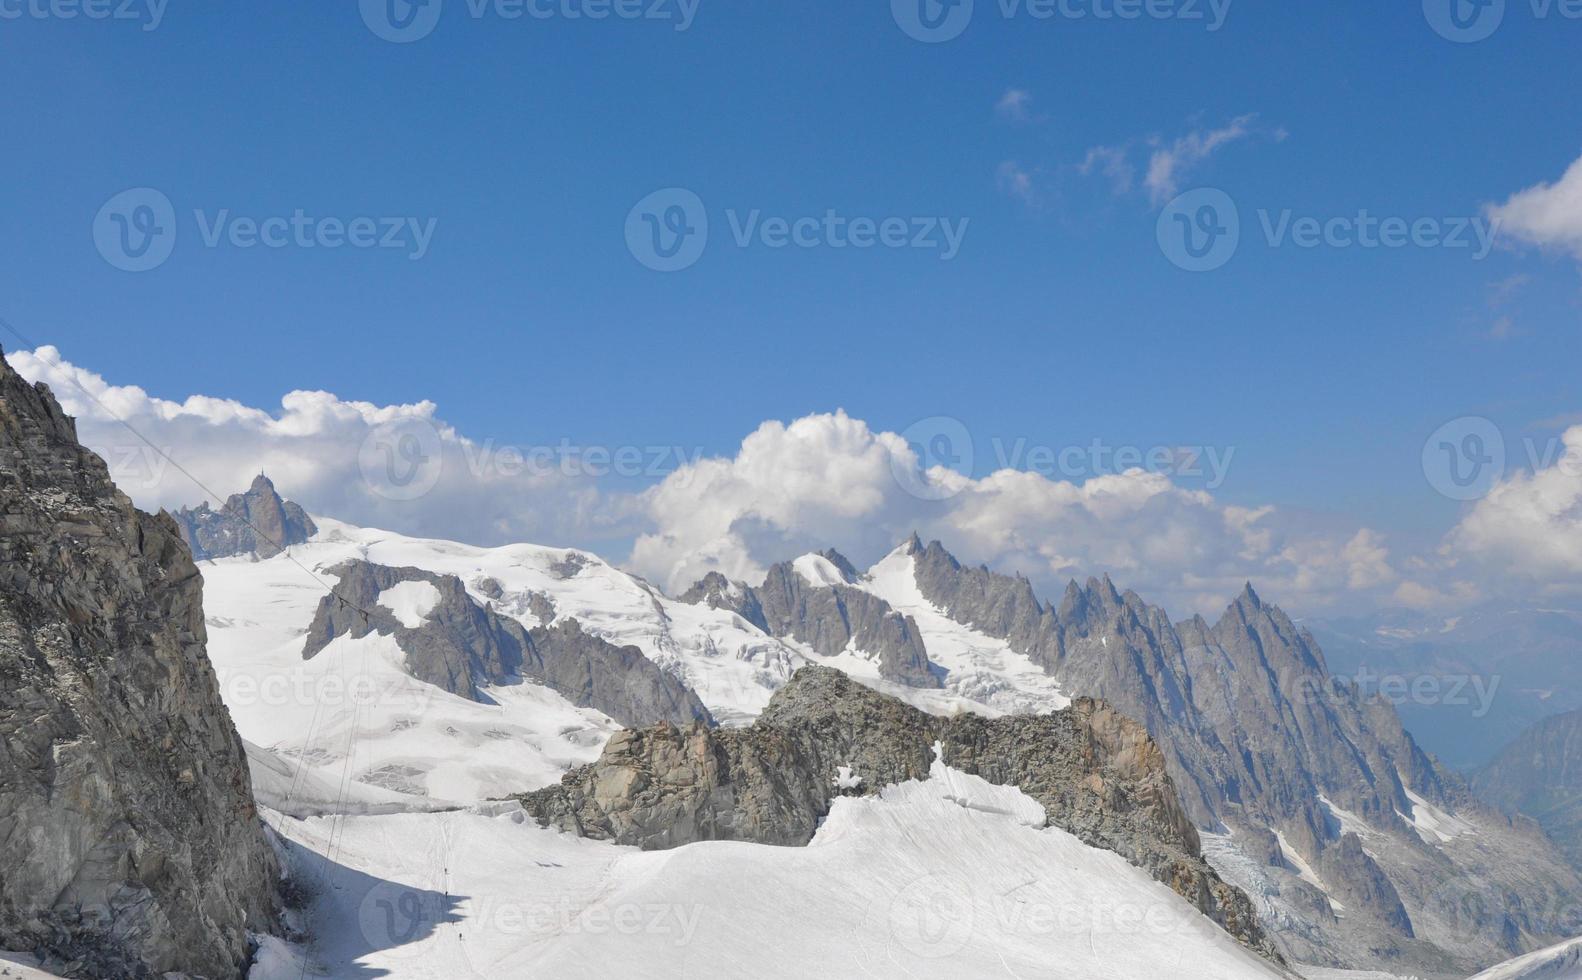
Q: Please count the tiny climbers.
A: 4